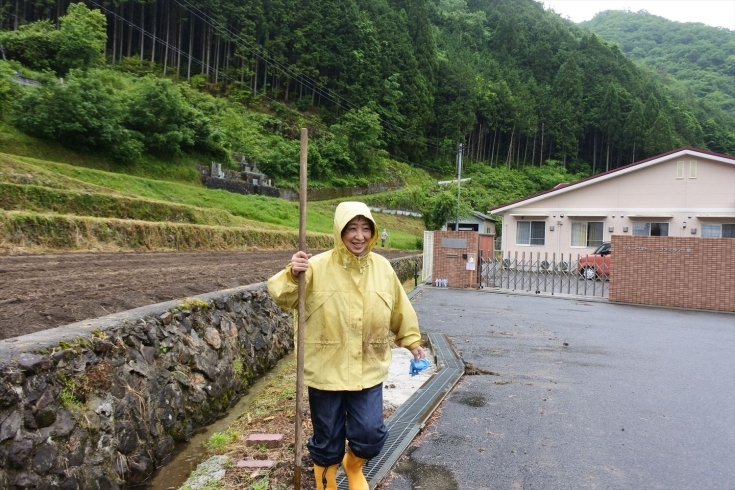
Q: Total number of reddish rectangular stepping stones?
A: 2